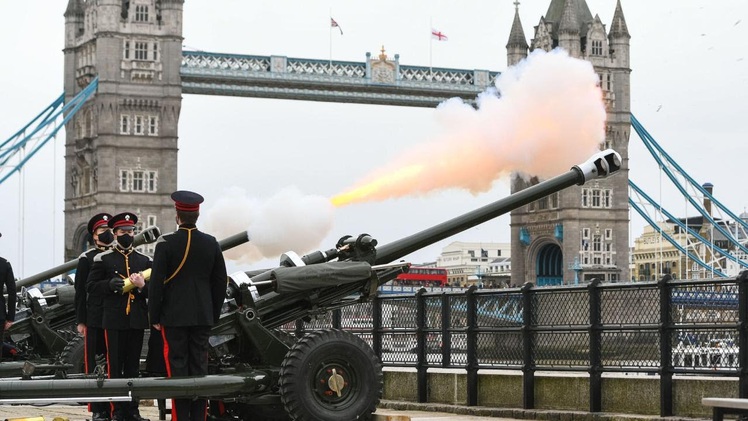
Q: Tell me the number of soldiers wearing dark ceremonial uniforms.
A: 4